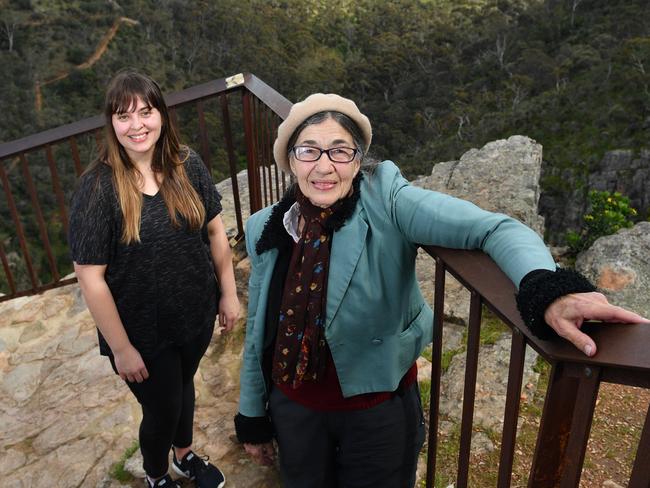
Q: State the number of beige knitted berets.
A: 1